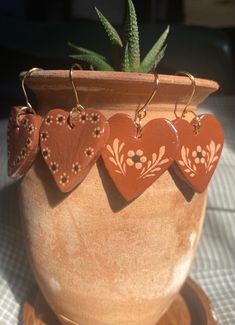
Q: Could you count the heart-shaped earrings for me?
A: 4